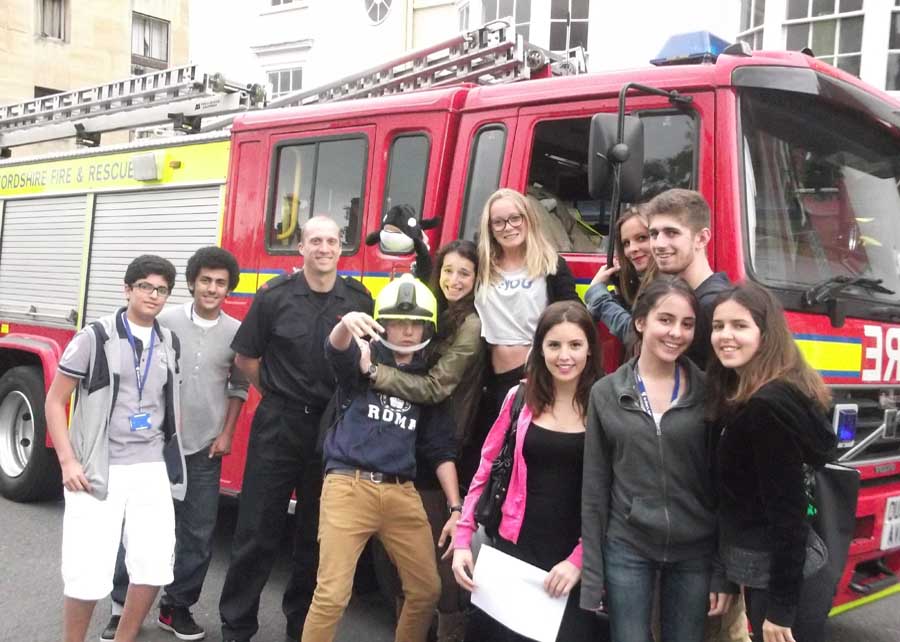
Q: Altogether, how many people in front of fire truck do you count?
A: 11